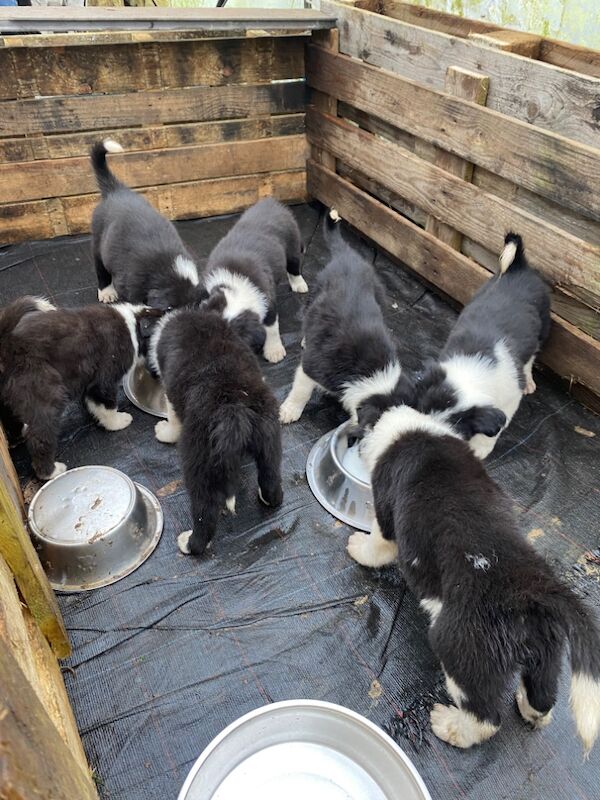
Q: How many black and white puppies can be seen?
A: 7